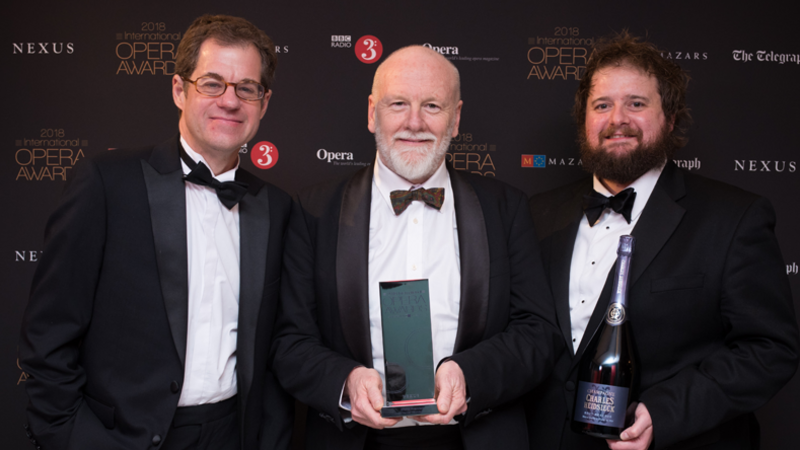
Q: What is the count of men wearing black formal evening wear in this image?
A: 3